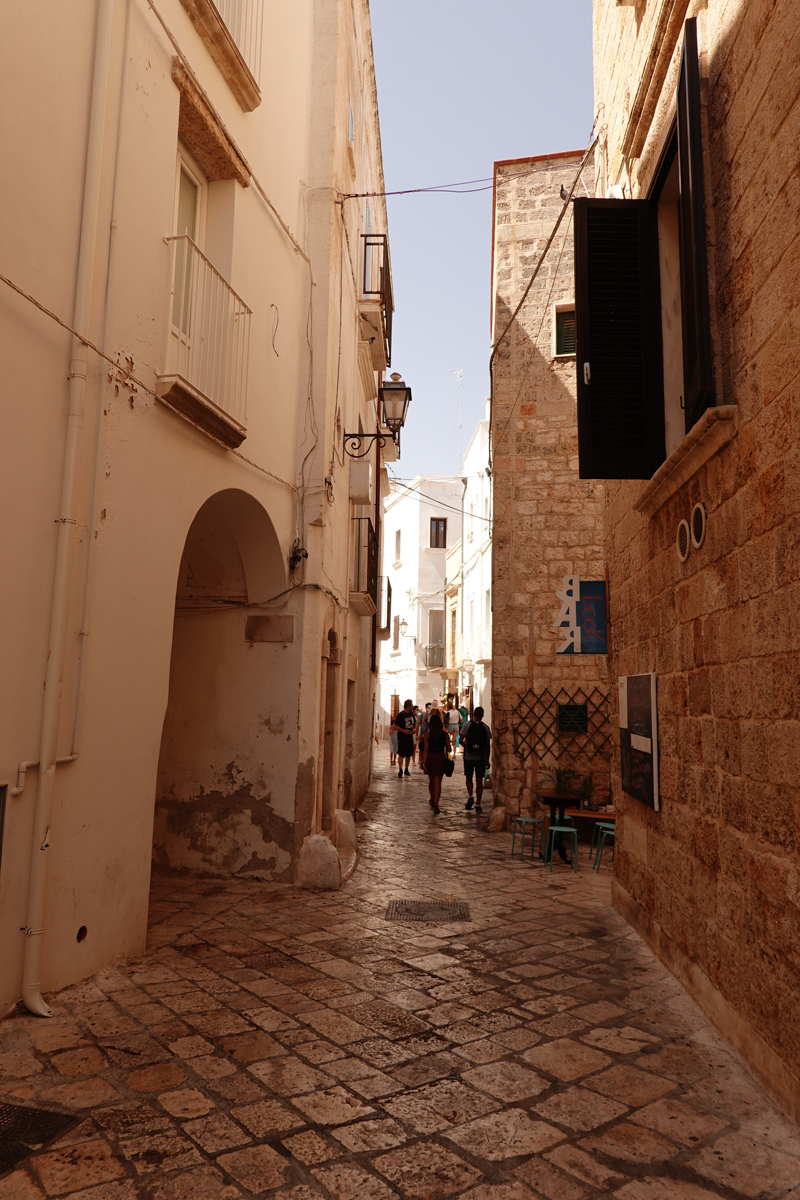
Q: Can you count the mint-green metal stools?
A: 5